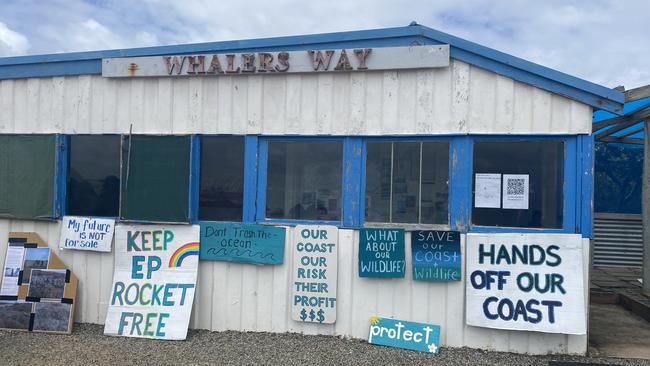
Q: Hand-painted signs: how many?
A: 8